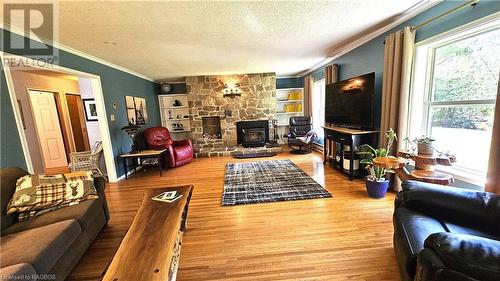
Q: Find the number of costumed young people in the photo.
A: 0